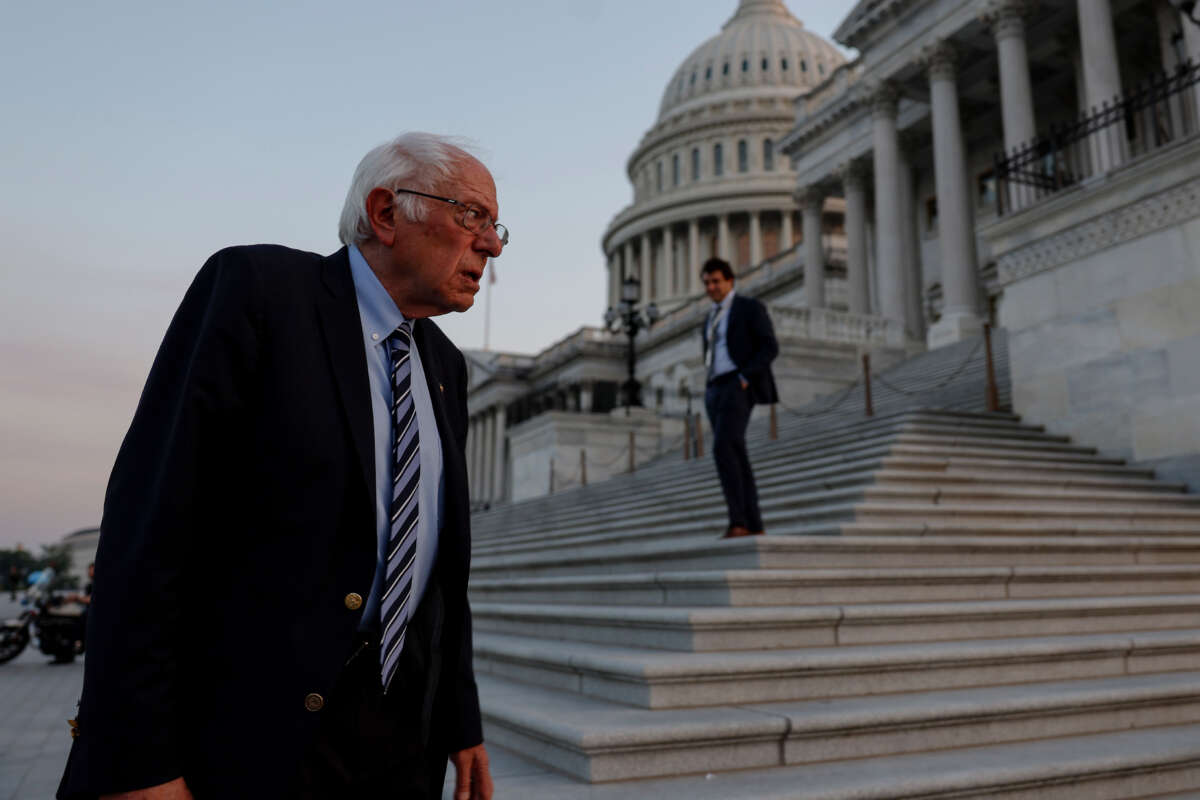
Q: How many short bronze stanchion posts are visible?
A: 8